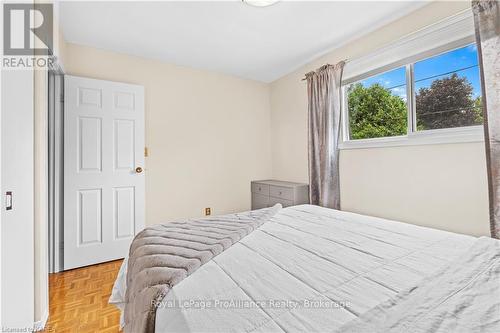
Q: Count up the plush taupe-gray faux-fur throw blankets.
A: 1